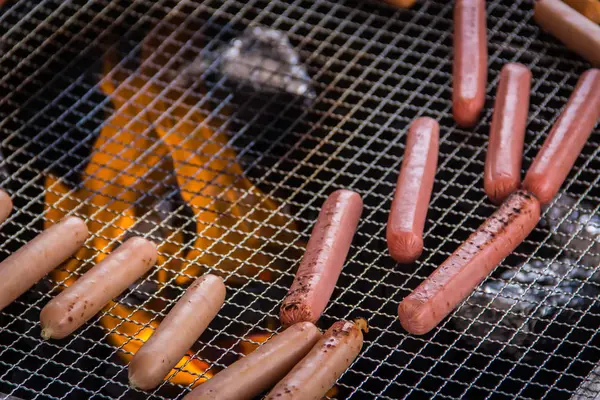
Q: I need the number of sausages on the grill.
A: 13